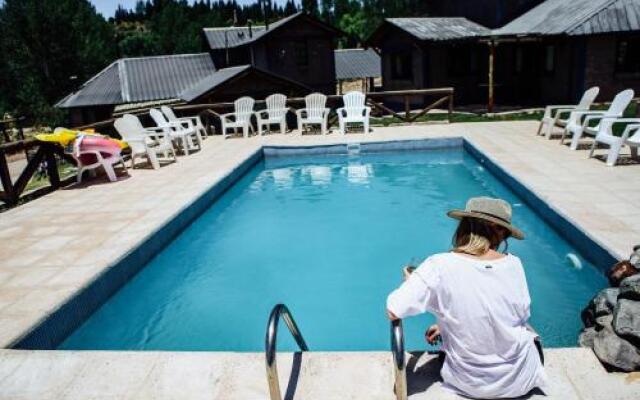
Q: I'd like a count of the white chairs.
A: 11